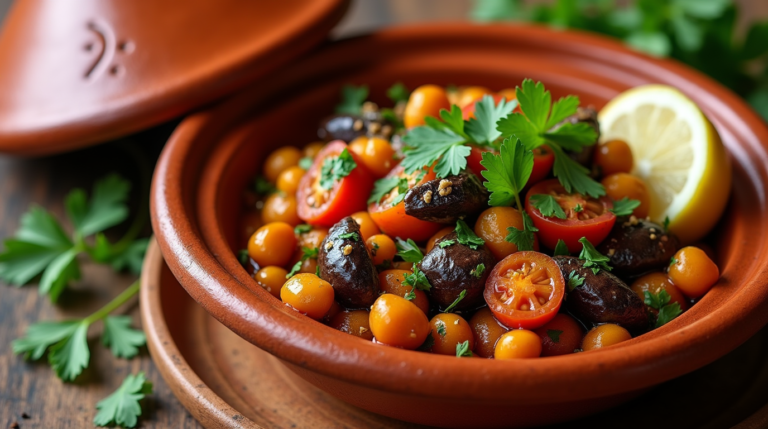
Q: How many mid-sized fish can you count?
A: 0